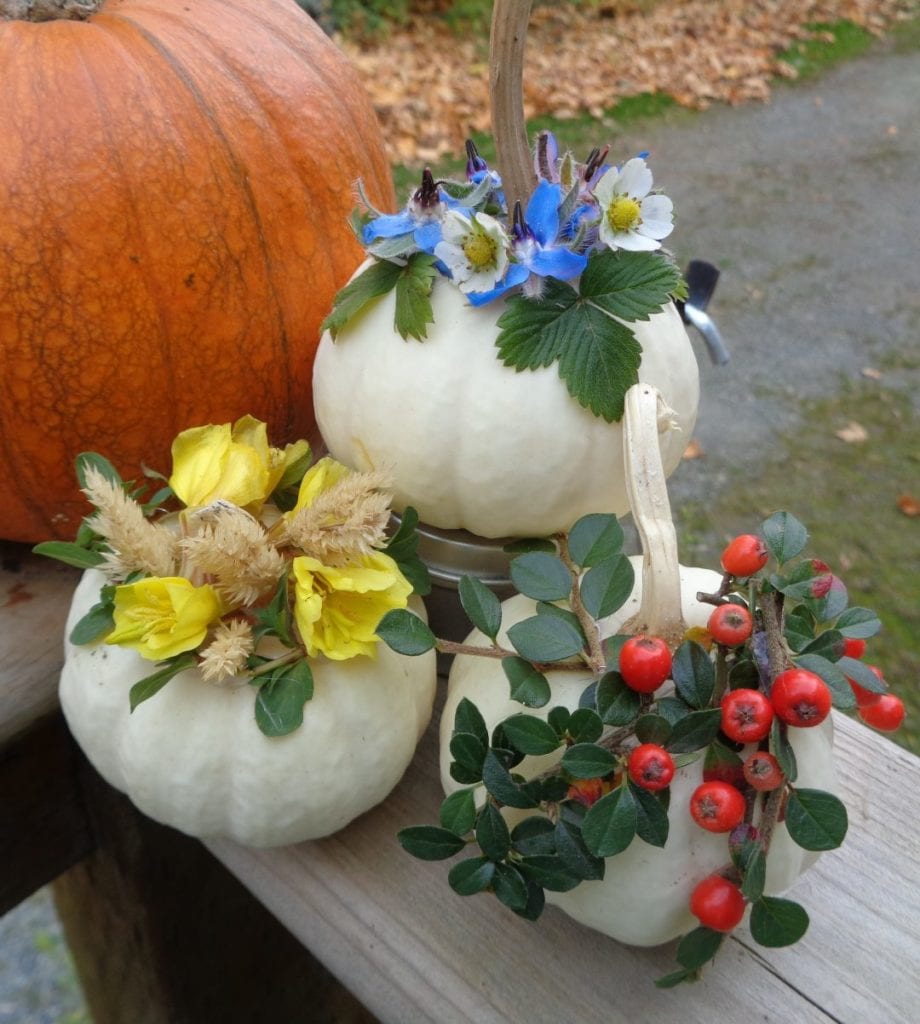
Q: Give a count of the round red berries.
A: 12